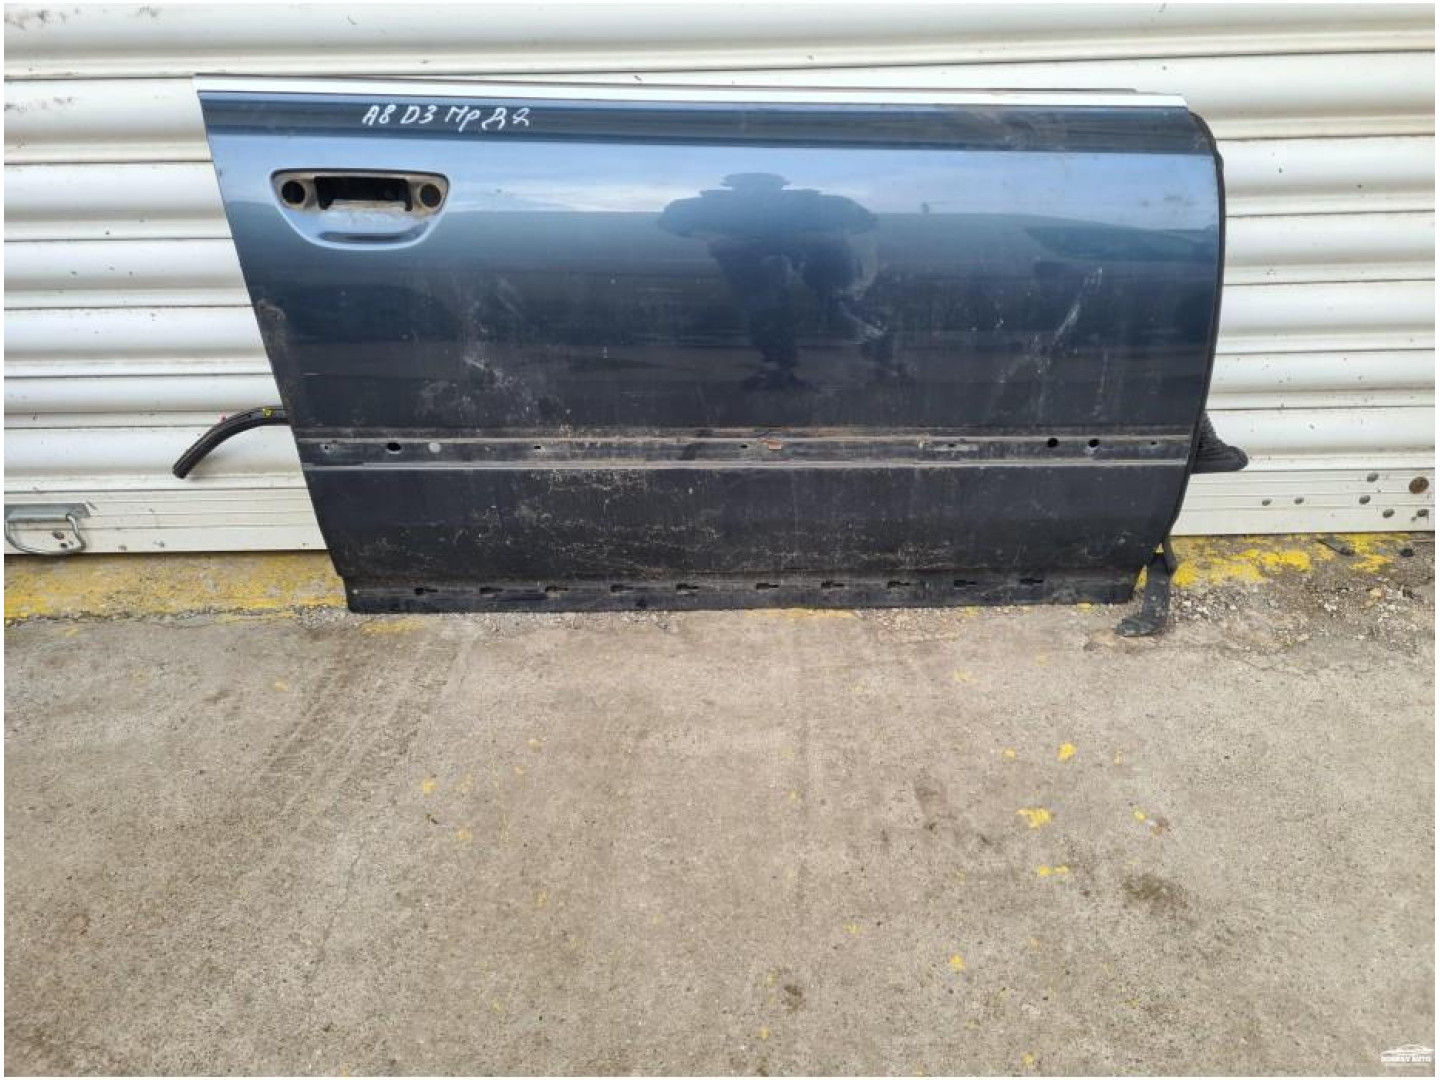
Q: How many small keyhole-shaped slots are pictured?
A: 10